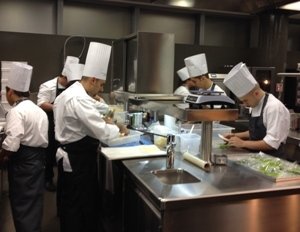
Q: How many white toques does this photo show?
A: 7